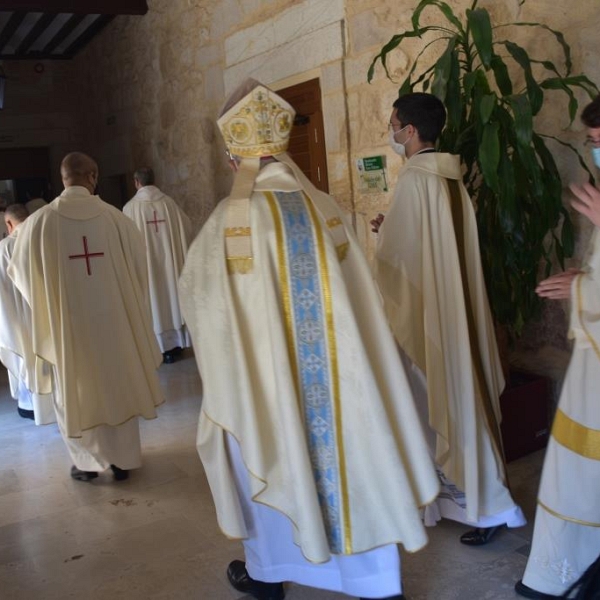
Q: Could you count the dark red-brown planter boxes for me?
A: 1